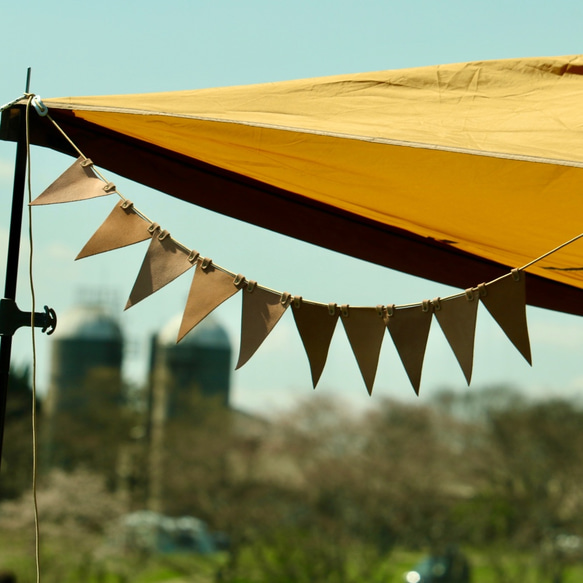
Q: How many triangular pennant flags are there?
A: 10